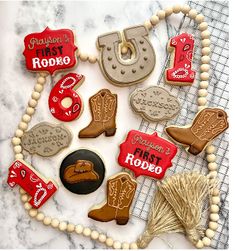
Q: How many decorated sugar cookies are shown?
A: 12